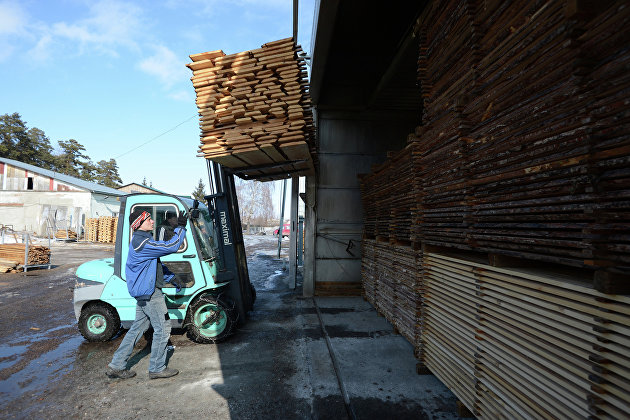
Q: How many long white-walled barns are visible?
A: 1